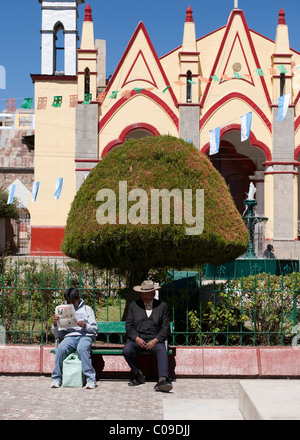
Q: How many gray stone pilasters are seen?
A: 3